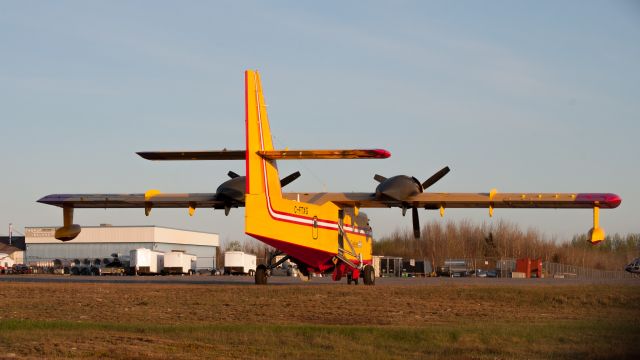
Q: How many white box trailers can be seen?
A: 3